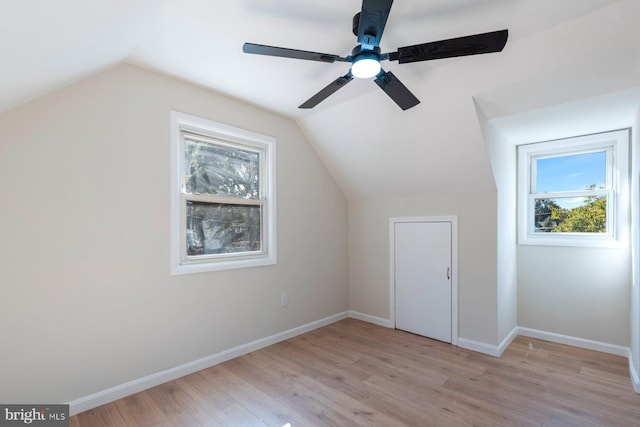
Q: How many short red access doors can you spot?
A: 0